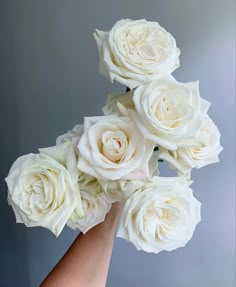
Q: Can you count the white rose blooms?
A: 7